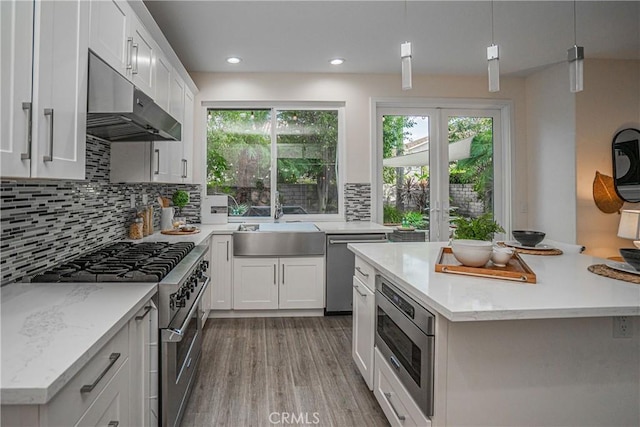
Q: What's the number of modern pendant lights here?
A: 3